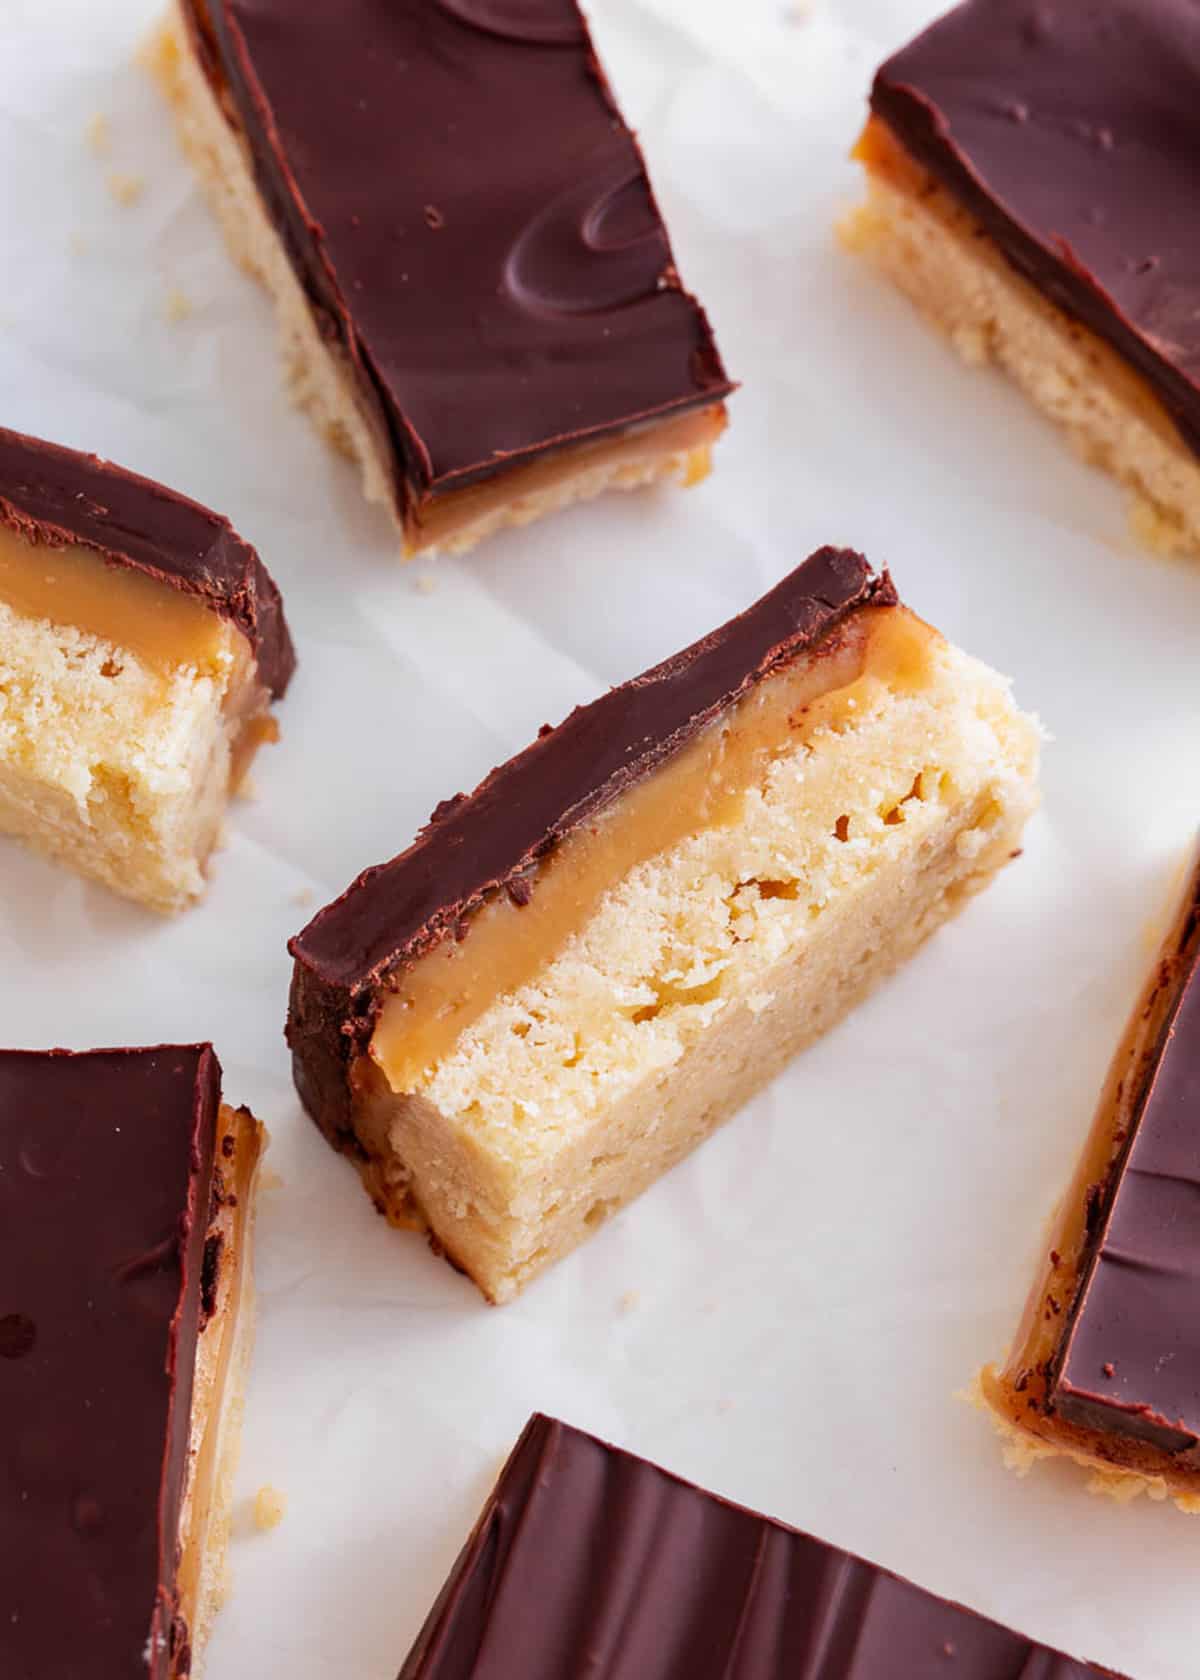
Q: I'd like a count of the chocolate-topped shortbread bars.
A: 7